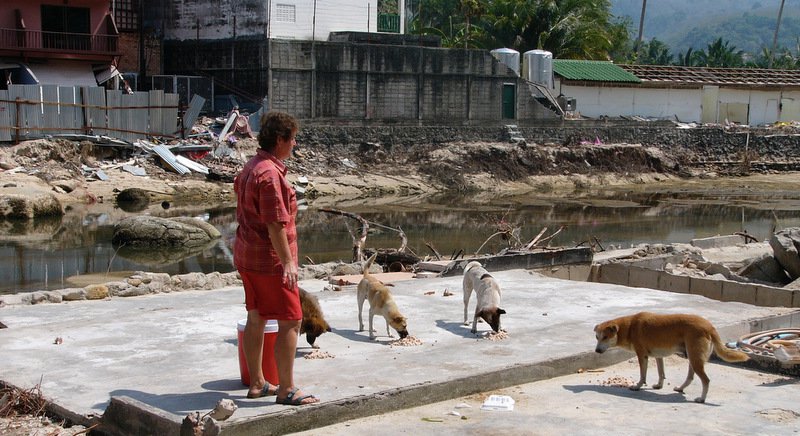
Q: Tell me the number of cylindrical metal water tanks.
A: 2